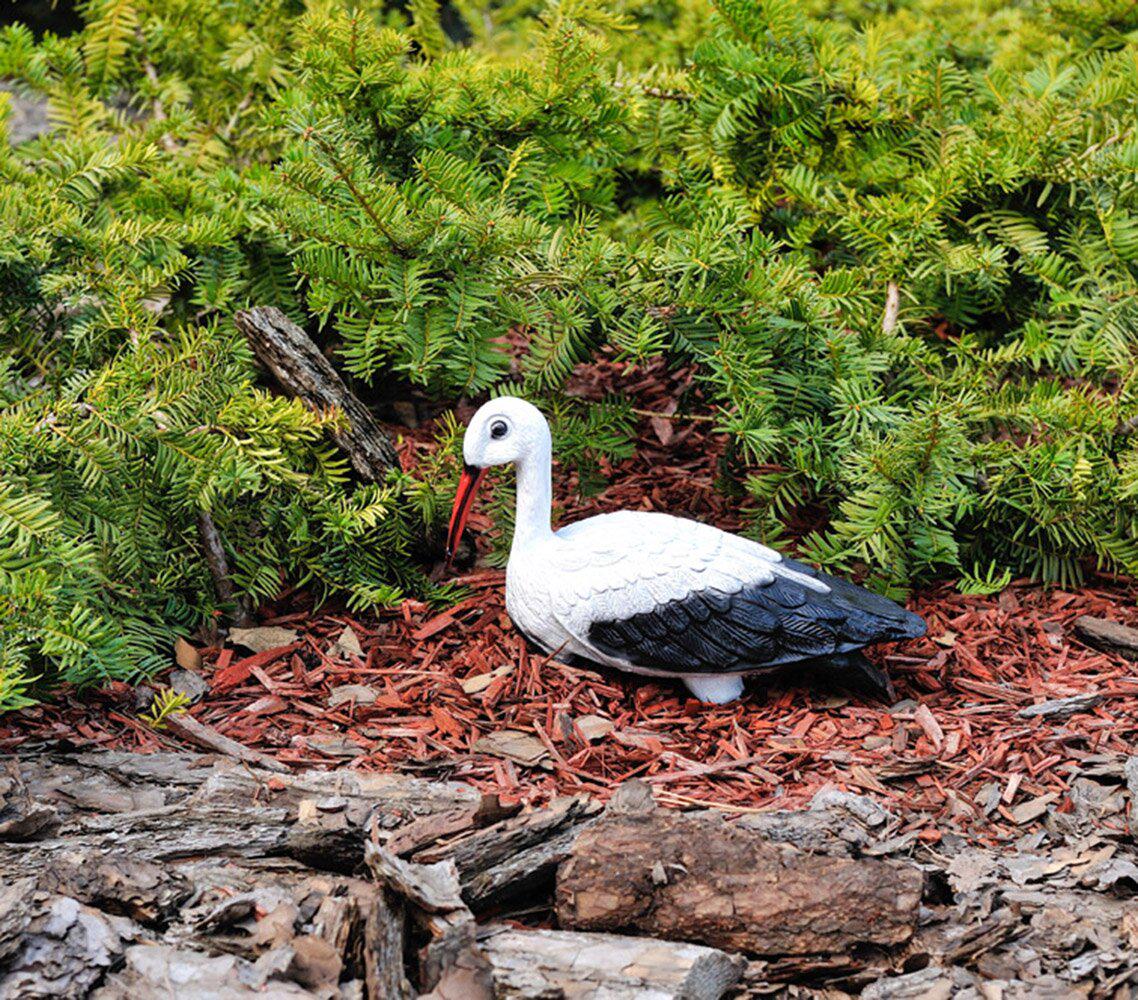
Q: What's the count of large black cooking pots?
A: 0